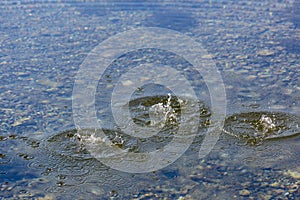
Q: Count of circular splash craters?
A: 3